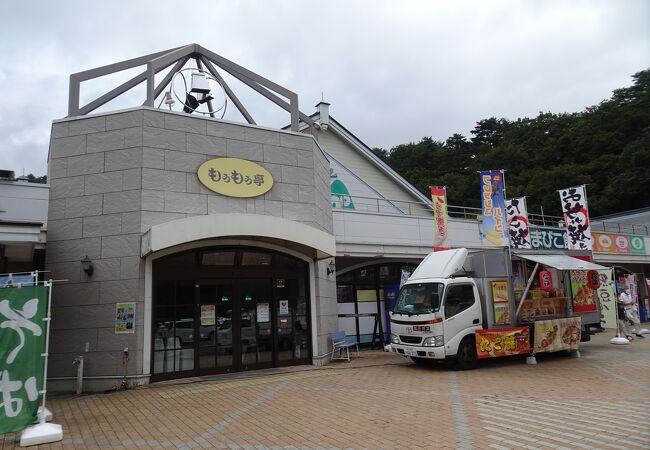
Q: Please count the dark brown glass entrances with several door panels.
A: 1